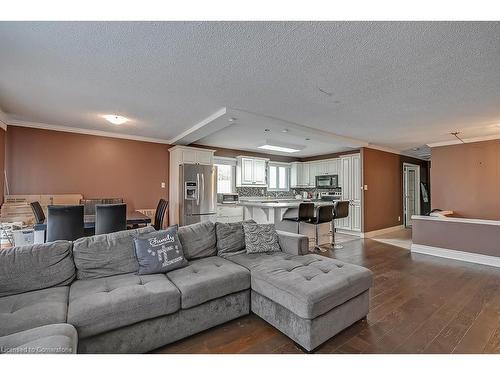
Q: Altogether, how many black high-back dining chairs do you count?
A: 4